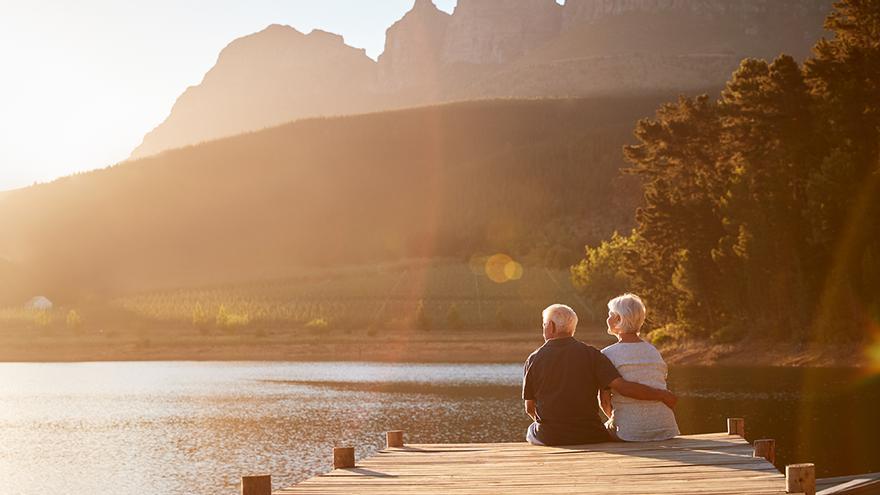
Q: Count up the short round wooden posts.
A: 6